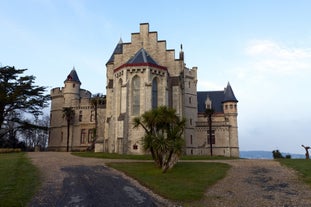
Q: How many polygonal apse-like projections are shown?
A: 1